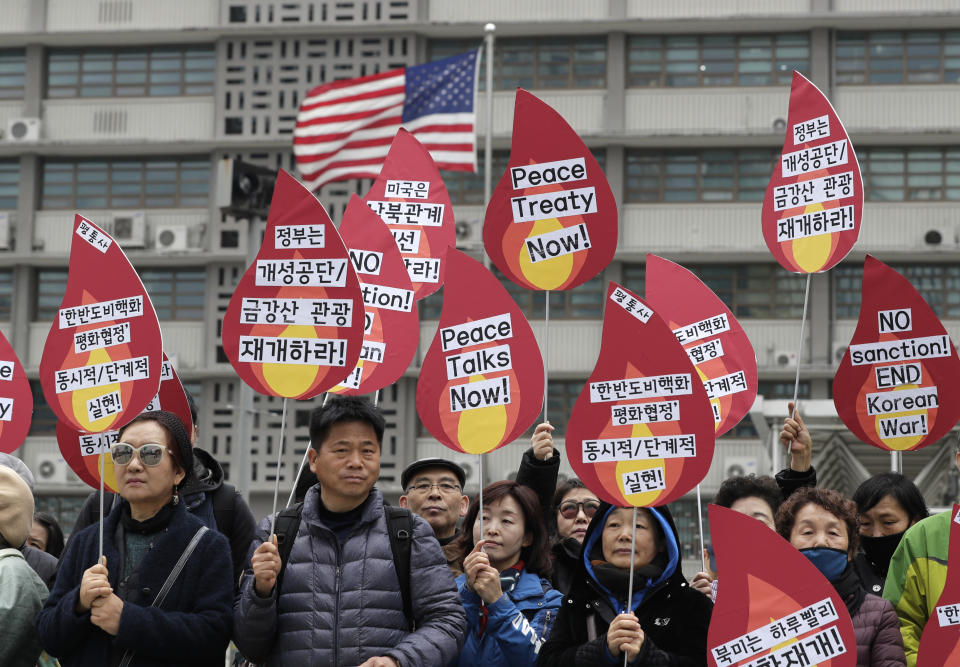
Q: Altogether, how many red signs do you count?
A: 14